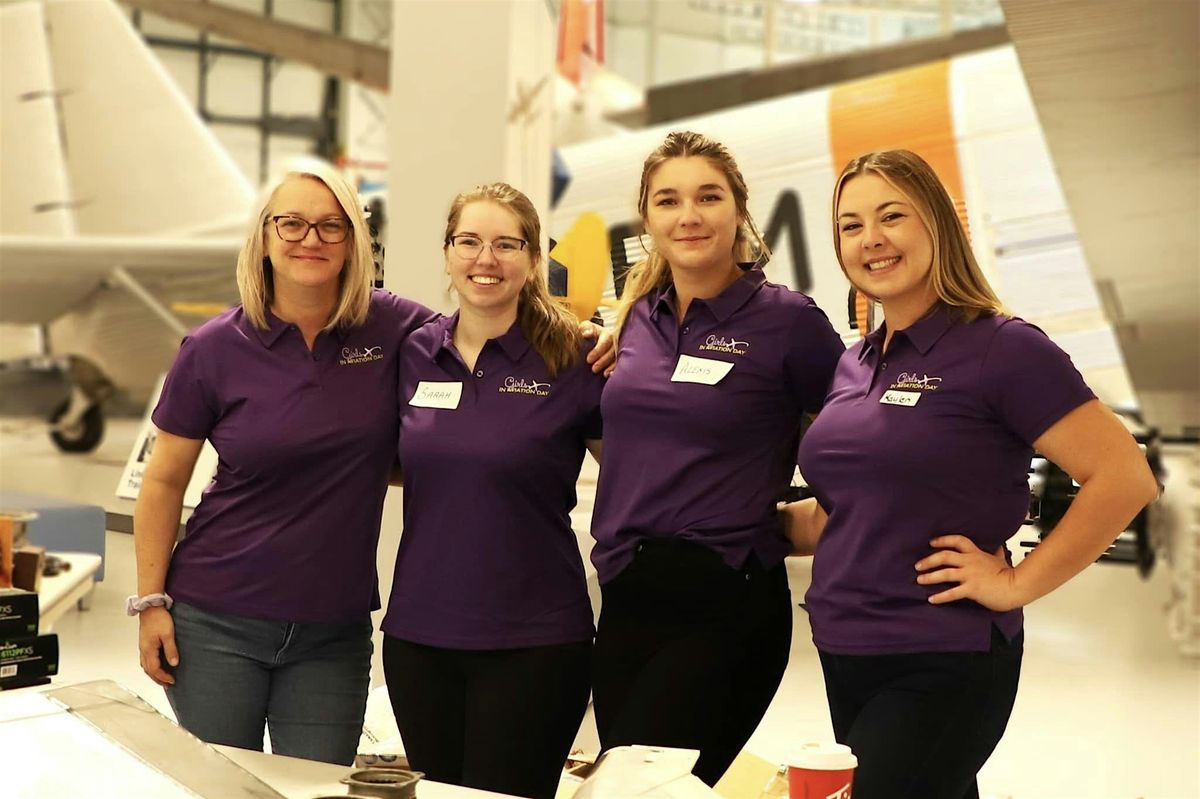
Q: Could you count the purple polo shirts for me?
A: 4